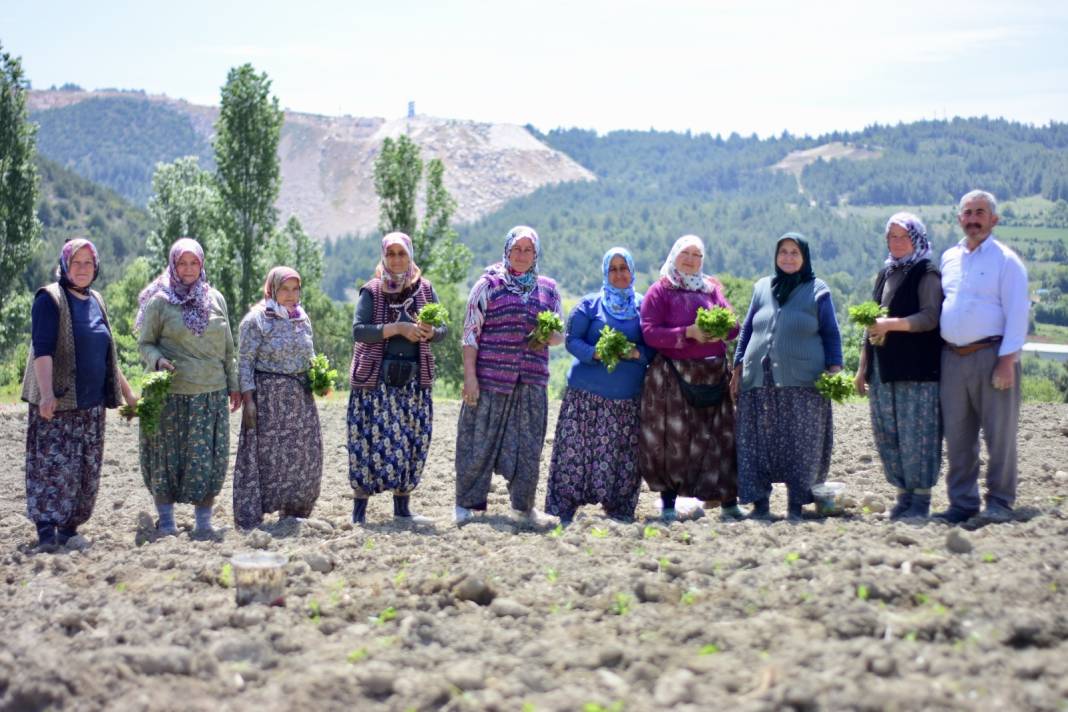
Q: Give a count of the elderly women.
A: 9